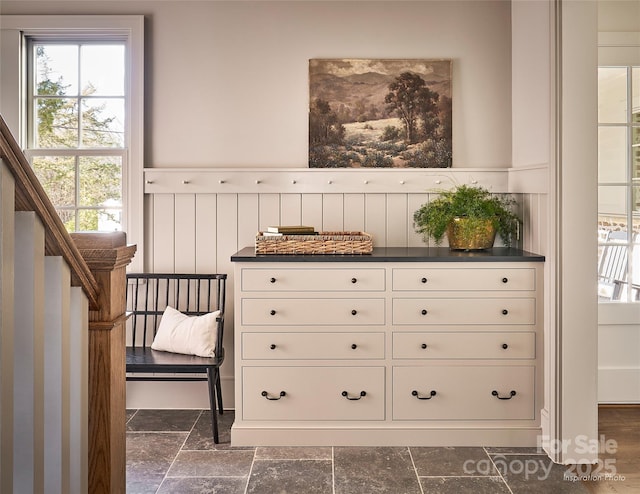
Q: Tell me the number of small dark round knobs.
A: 12